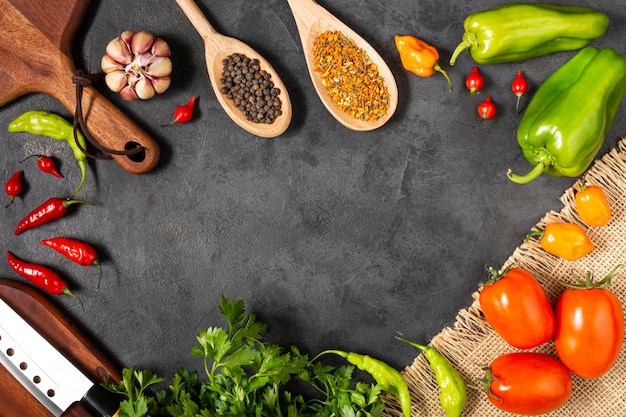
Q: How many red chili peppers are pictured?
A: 9